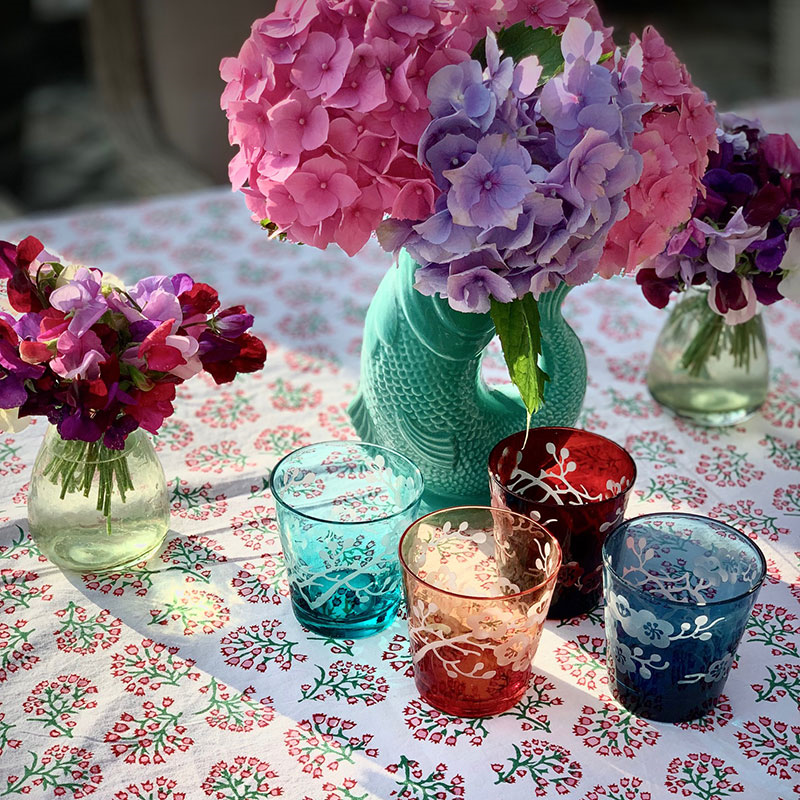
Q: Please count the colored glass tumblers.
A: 4